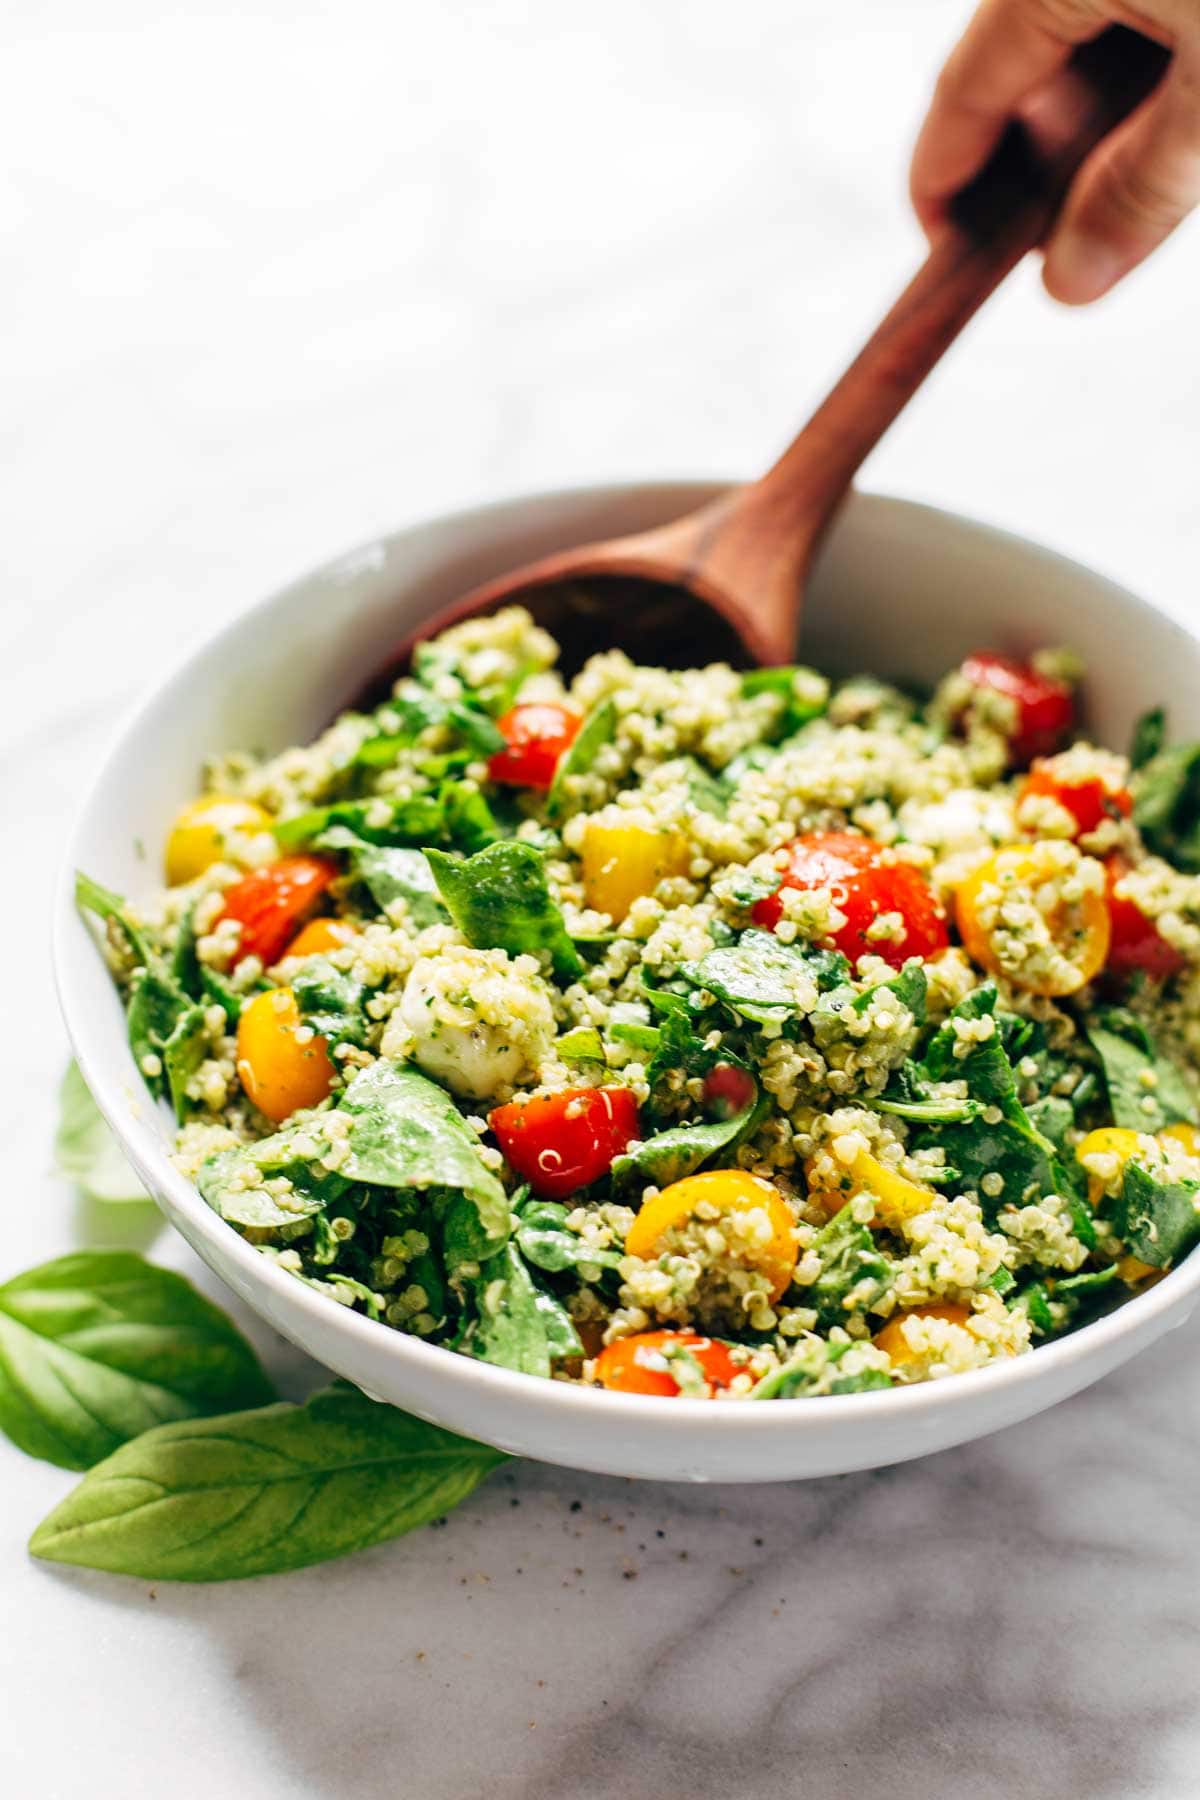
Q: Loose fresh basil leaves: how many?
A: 3